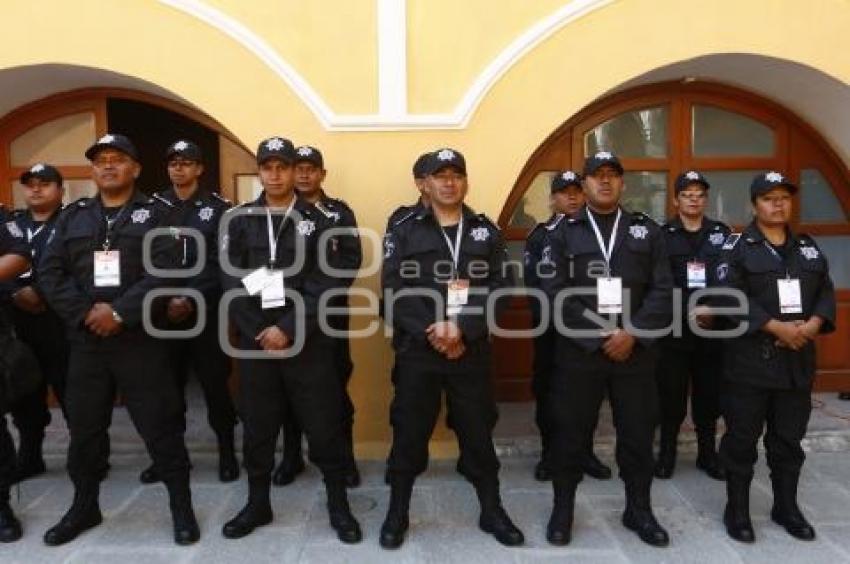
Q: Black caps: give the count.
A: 11